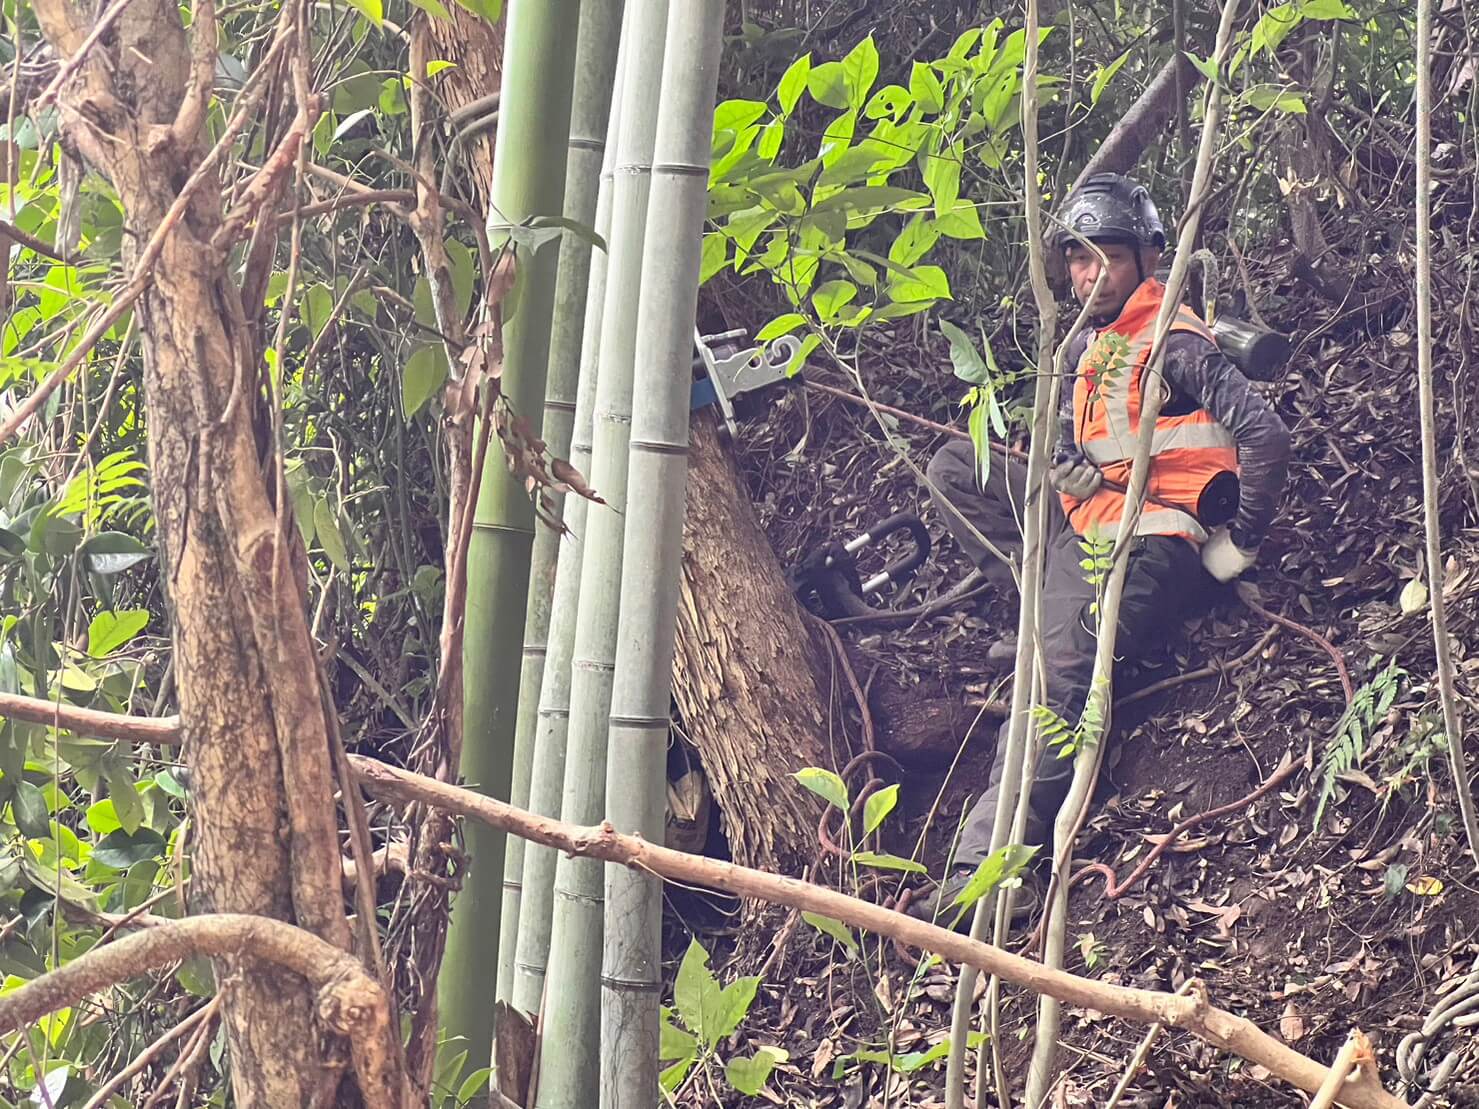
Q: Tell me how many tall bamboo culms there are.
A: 5